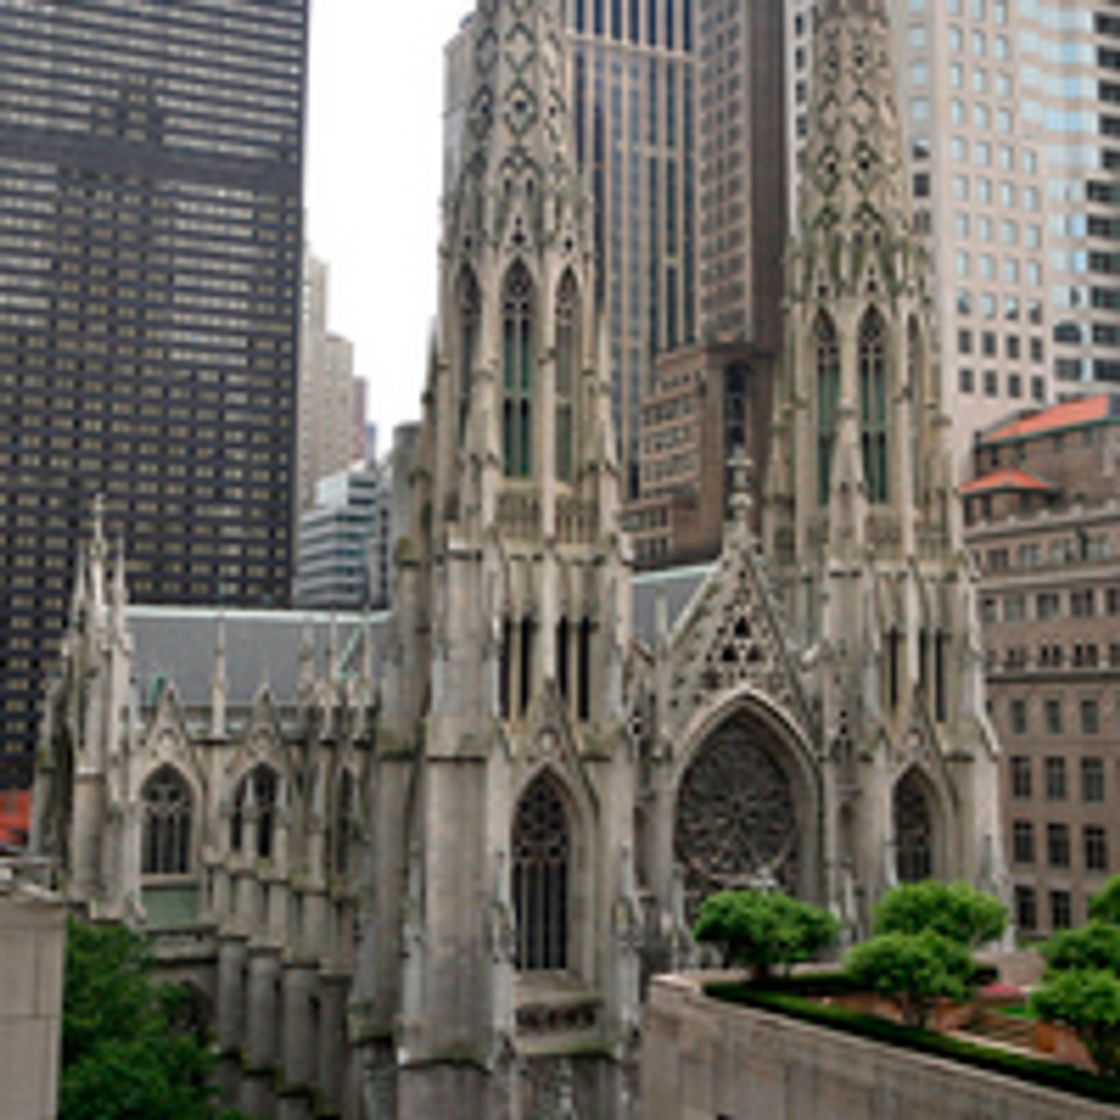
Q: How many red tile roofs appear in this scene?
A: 2